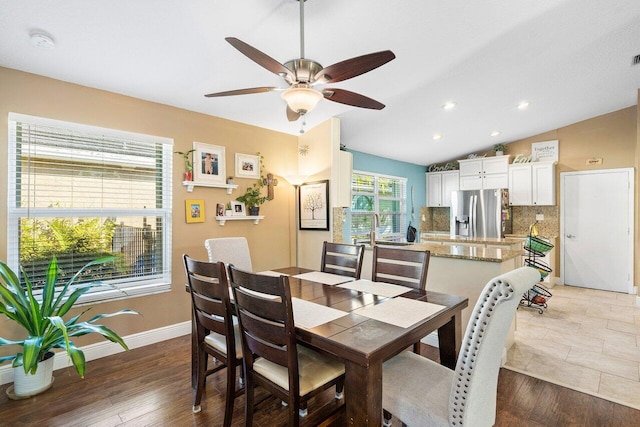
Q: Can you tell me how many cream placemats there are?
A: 6